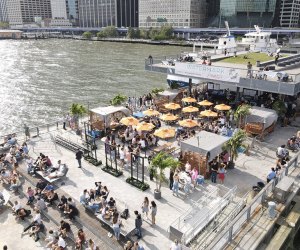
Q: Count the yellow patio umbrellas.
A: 12